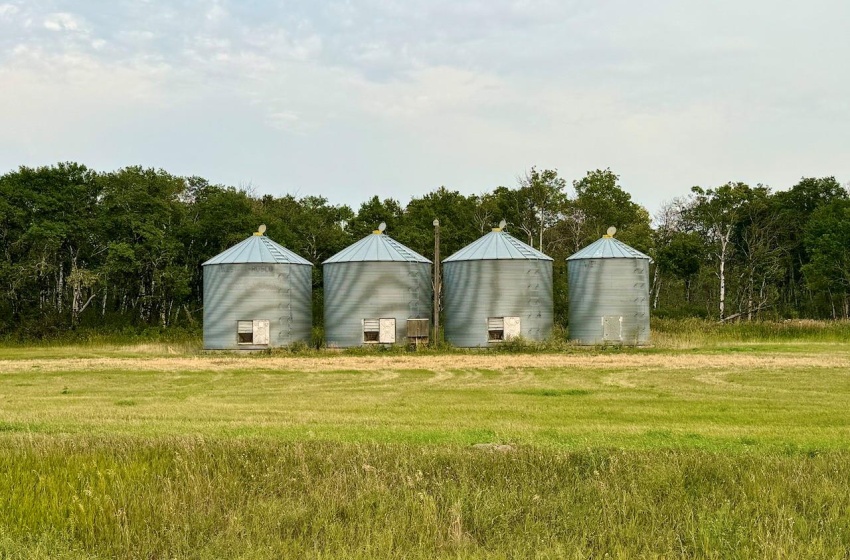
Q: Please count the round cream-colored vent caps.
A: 4